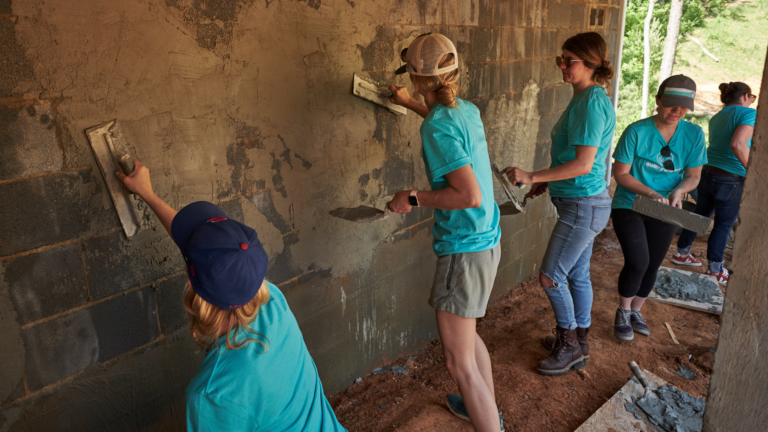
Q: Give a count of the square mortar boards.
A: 2